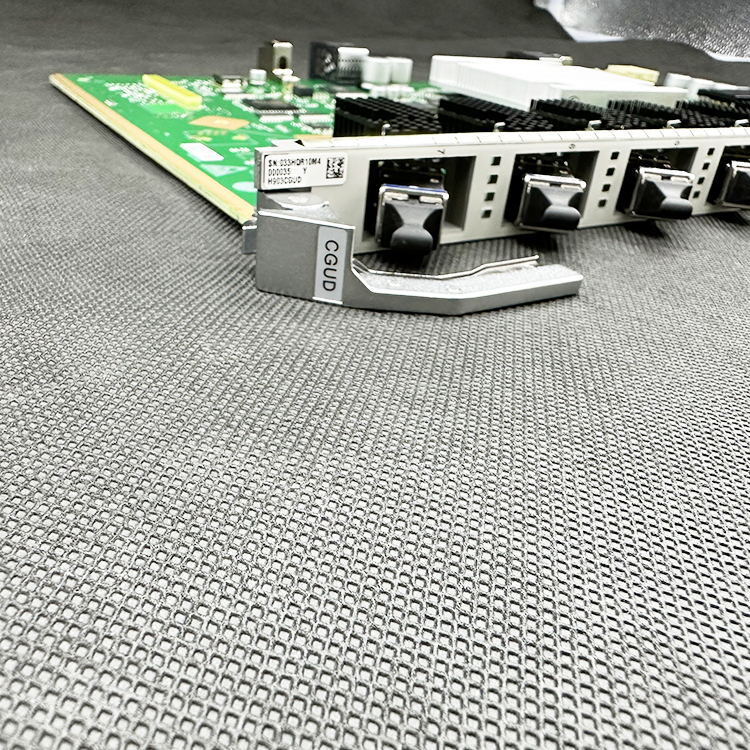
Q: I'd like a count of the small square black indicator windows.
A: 12